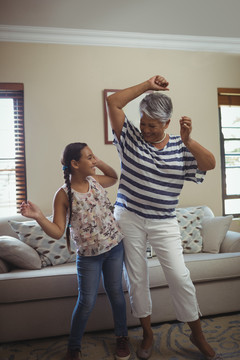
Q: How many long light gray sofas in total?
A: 1